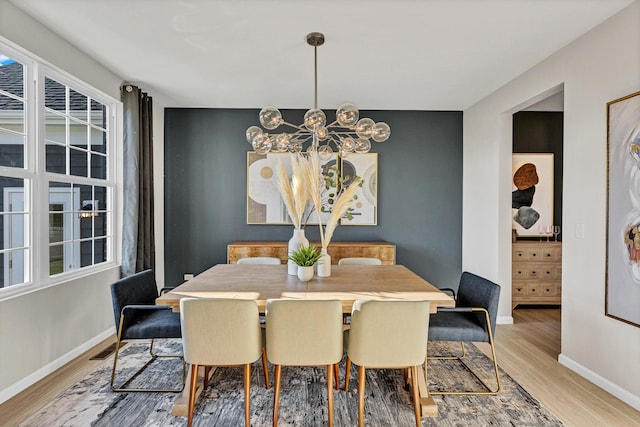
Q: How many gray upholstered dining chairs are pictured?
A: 2